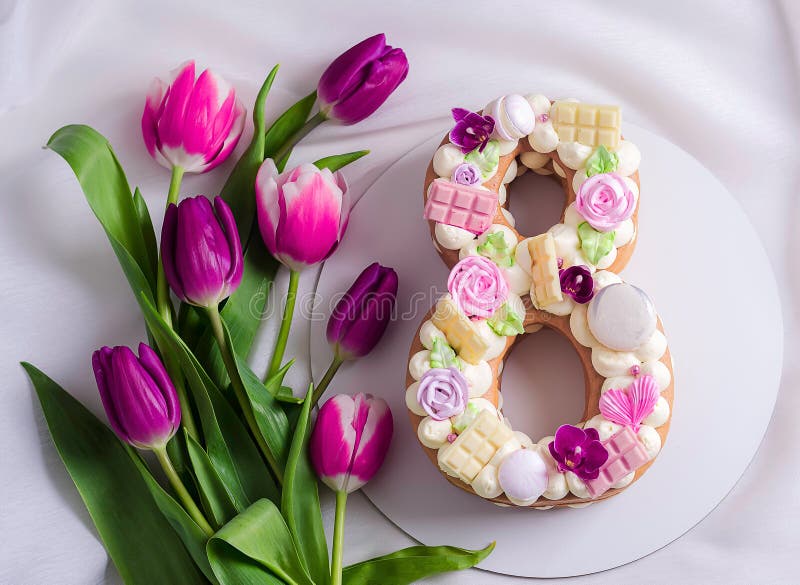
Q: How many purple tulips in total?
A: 4